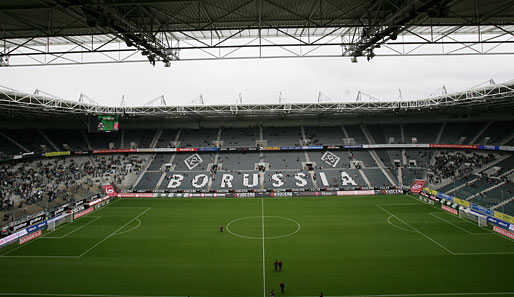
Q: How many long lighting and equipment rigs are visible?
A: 2